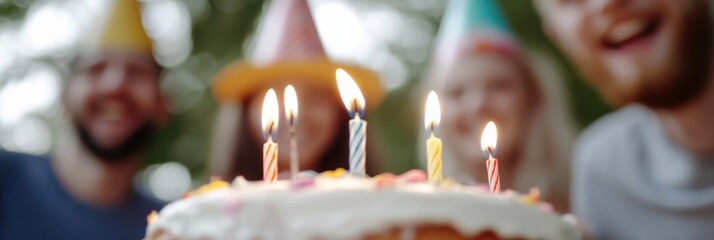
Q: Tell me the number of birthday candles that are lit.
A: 5